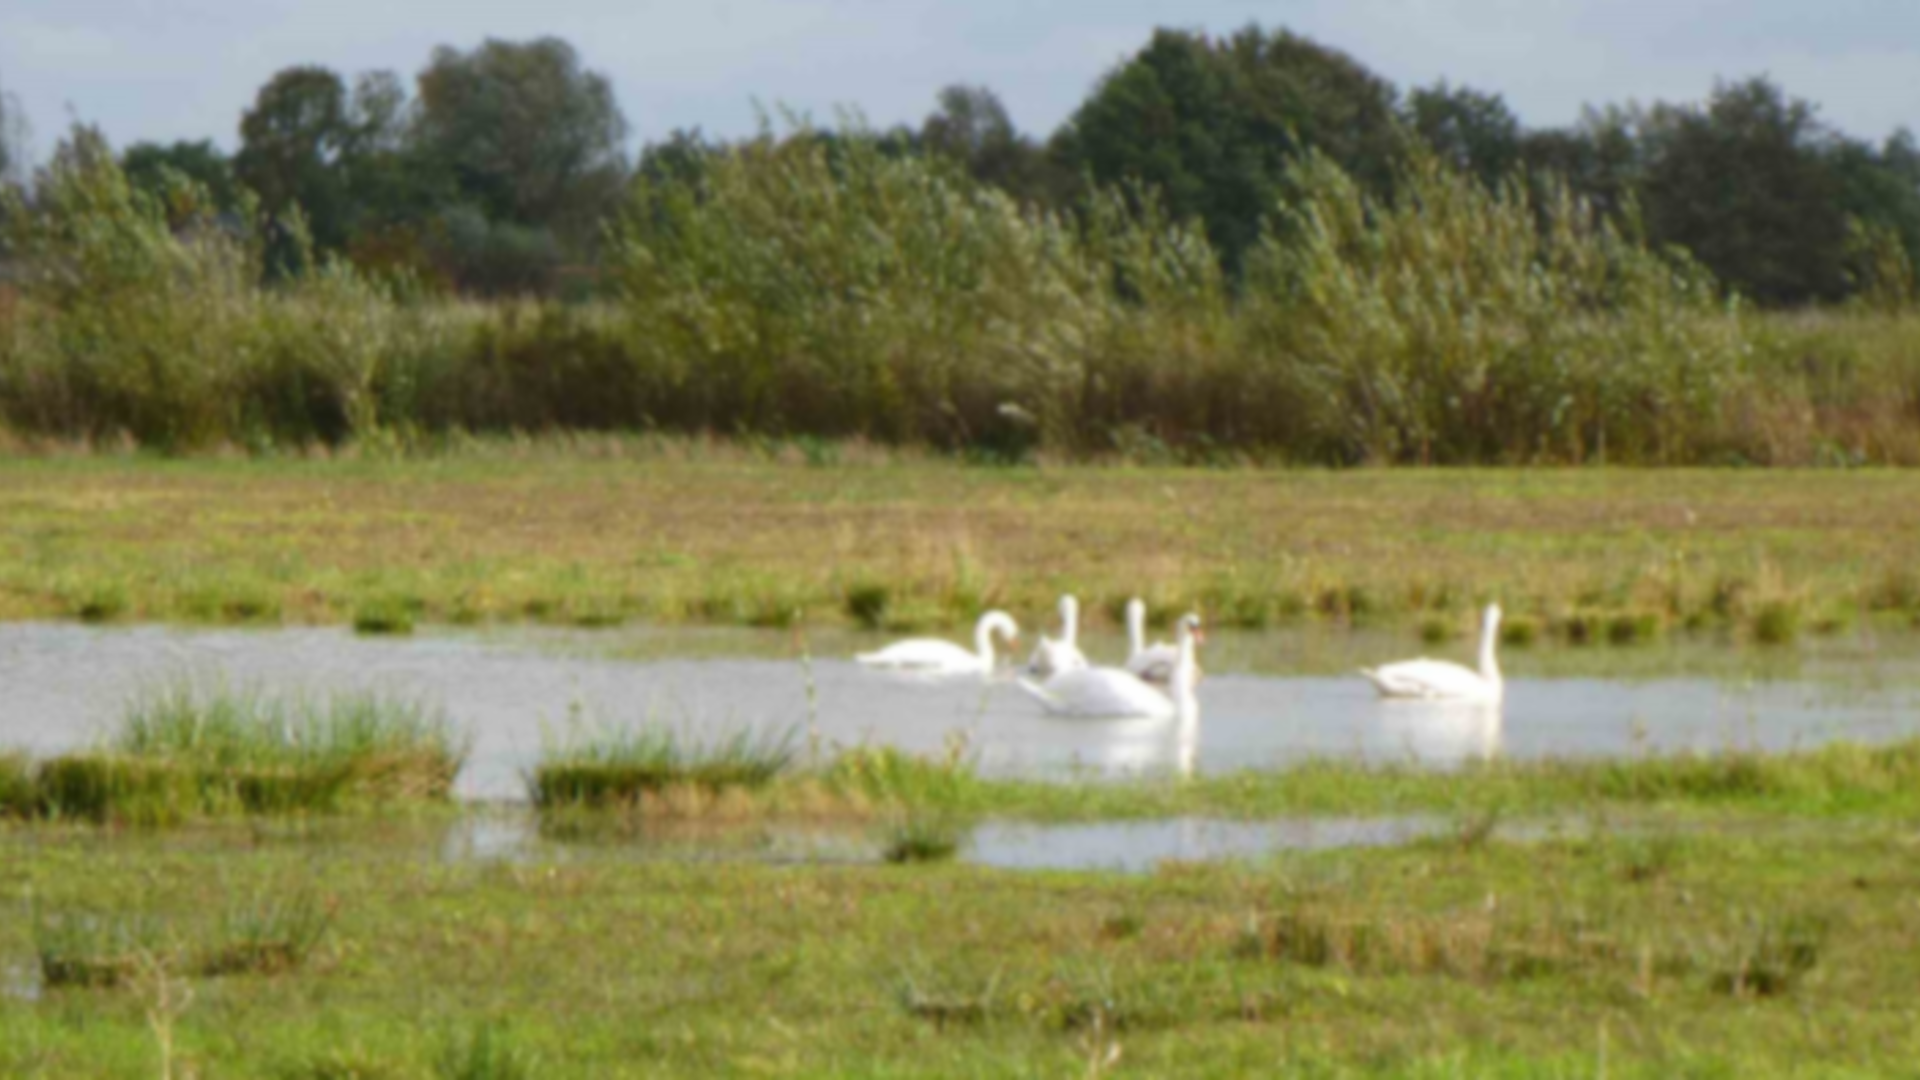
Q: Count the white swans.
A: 5